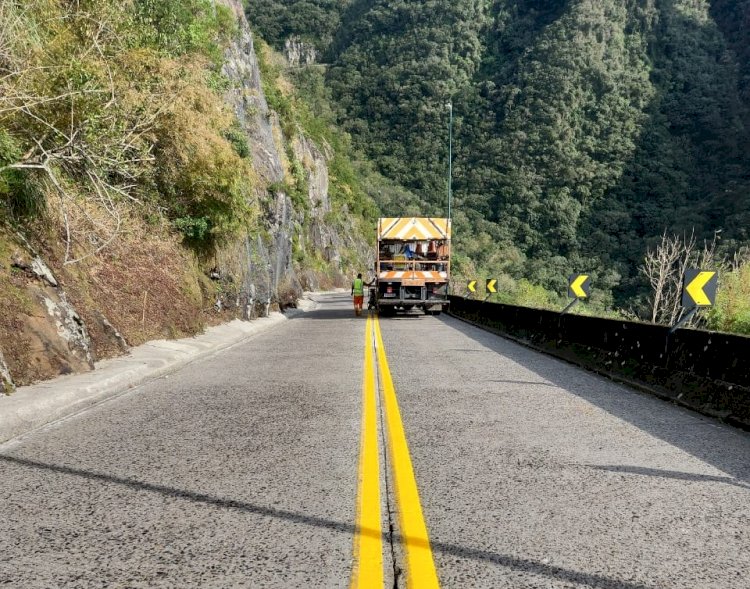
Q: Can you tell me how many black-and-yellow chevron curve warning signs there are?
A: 4